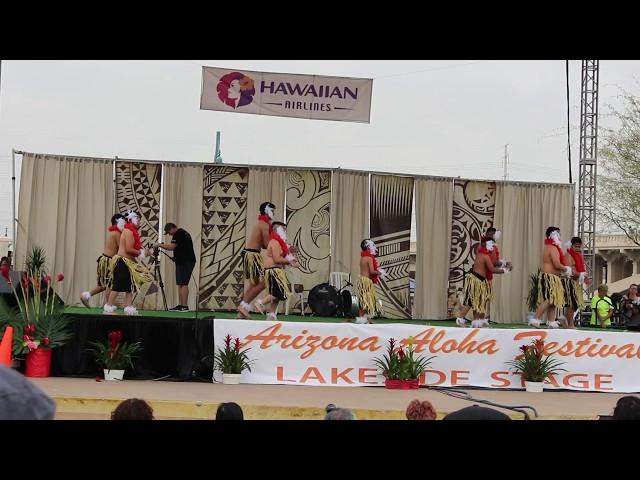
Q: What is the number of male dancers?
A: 9